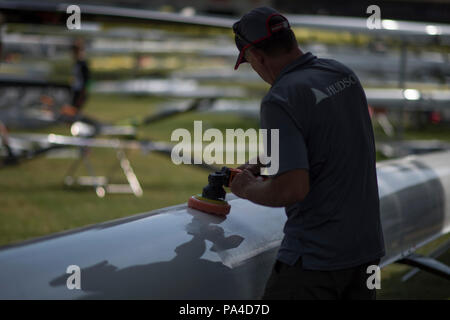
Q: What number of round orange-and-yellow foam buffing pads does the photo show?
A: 1